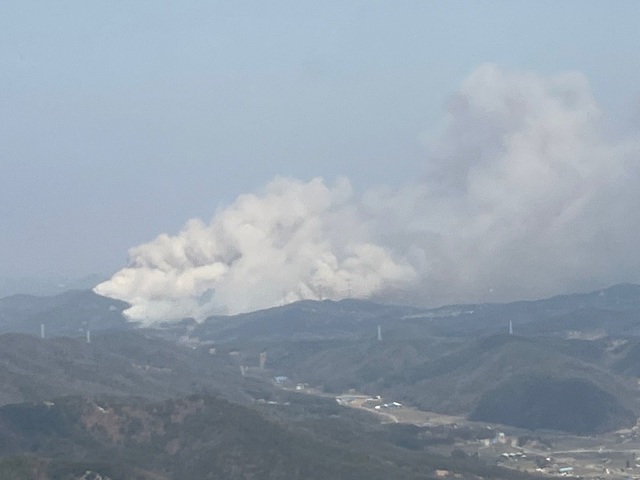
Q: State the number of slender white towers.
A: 4